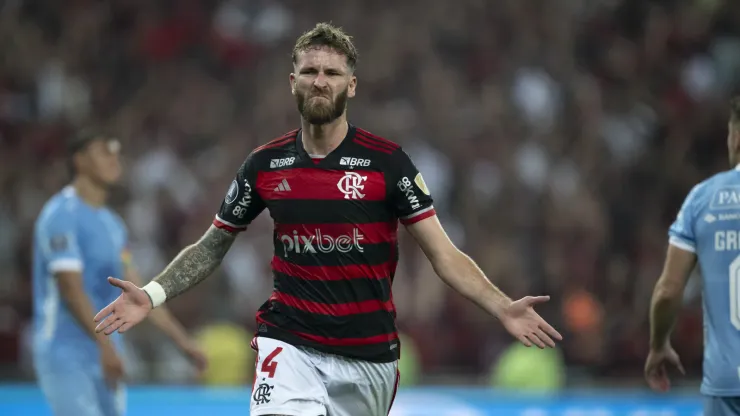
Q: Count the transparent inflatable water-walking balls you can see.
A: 0